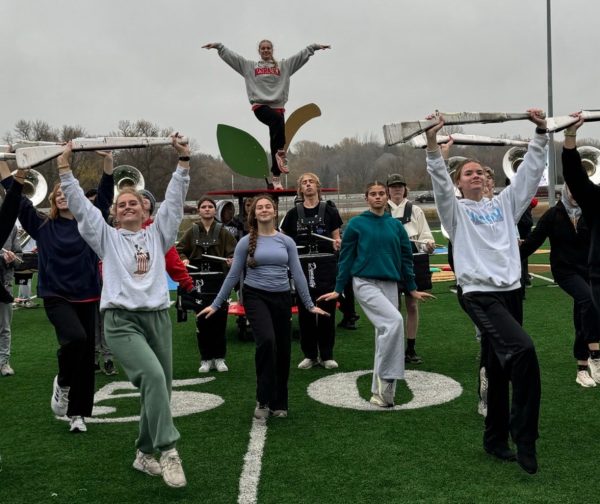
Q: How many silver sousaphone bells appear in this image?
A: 5